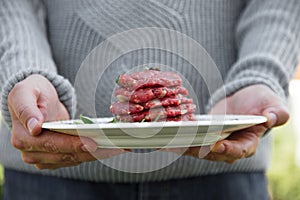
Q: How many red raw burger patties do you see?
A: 5